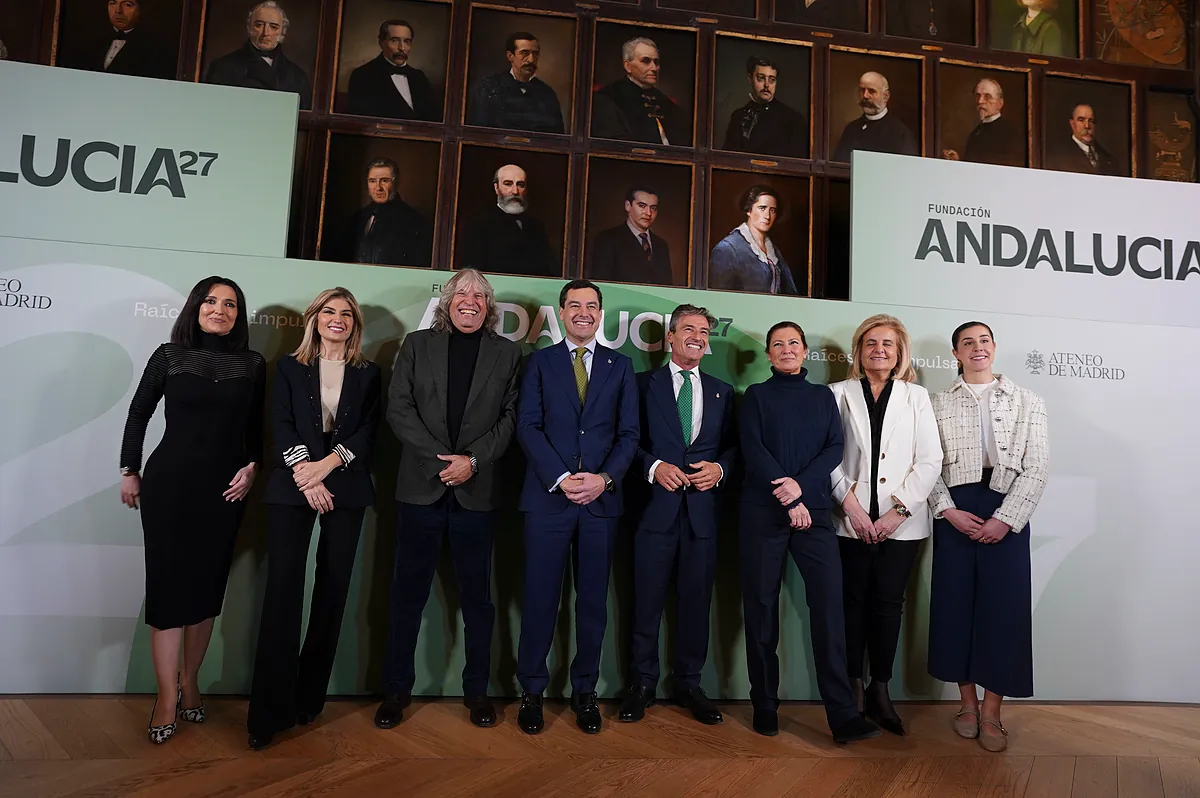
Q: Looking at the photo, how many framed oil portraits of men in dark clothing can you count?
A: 12